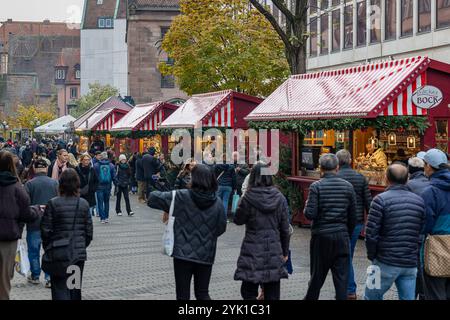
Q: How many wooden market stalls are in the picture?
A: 4